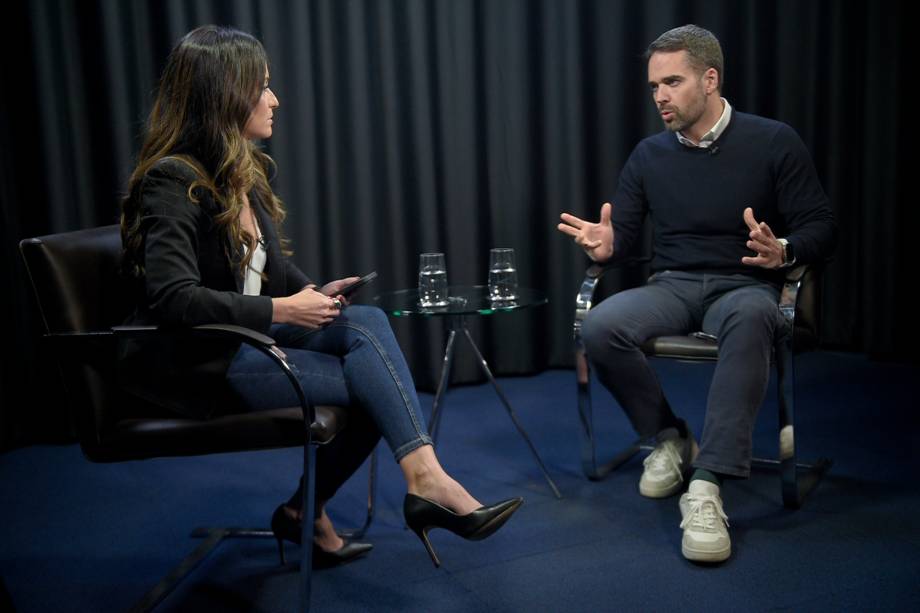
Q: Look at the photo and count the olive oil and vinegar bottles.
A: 0